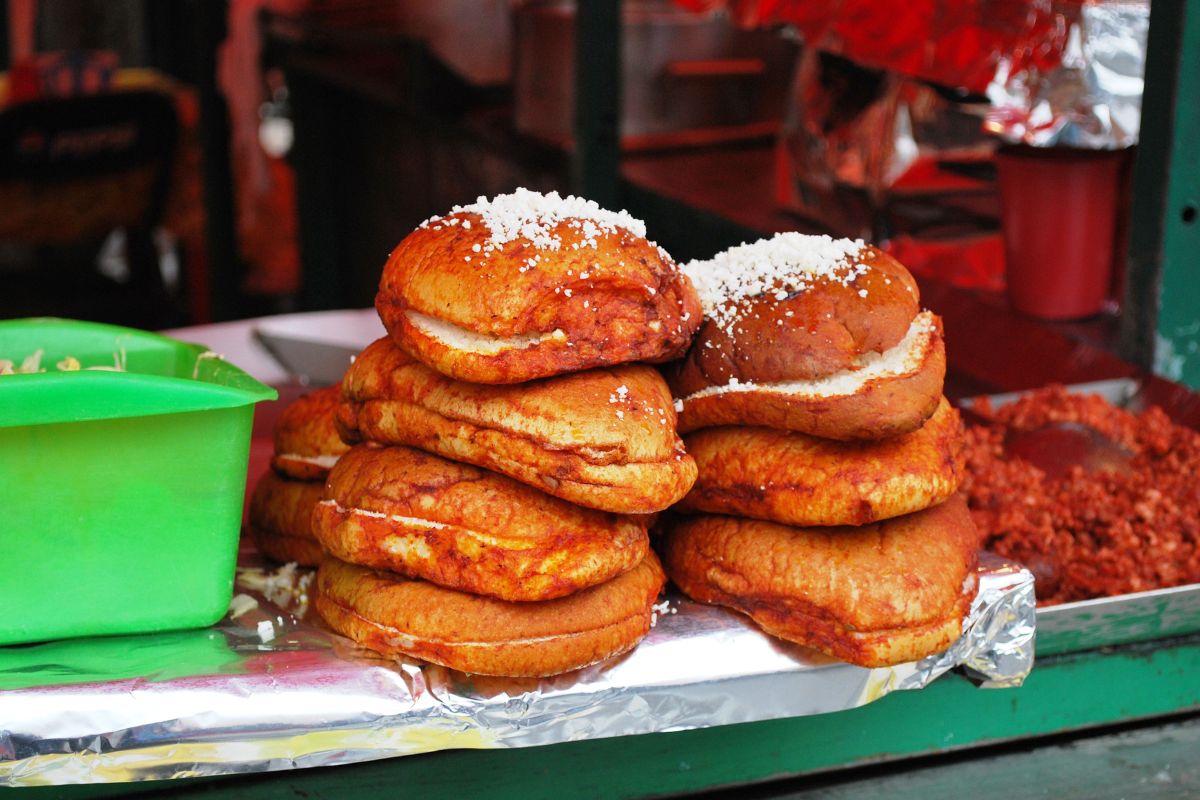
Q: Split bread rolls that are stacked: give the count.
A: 9